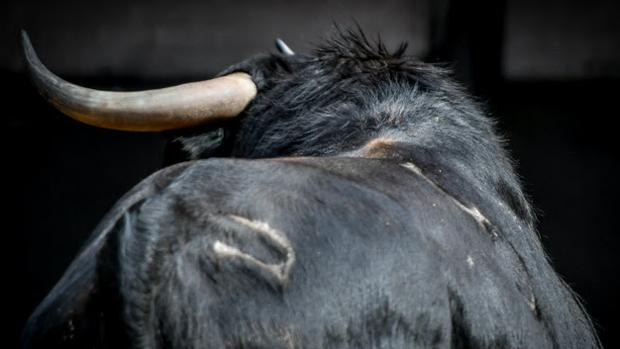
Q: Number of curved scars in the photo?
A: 1